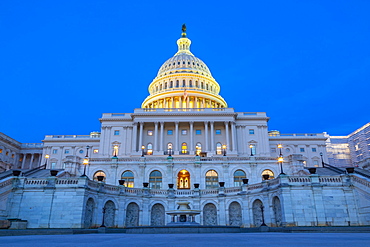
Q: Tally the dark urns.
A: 12